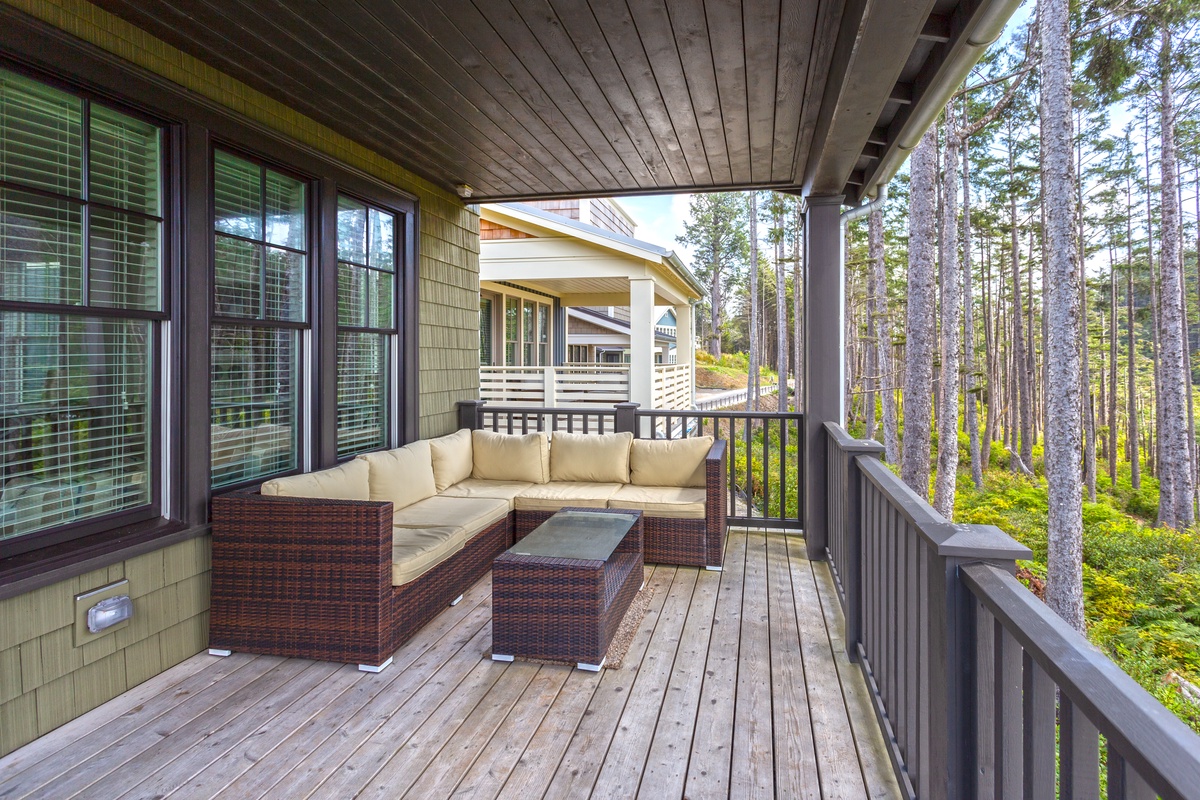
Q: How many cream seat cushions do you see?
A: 5